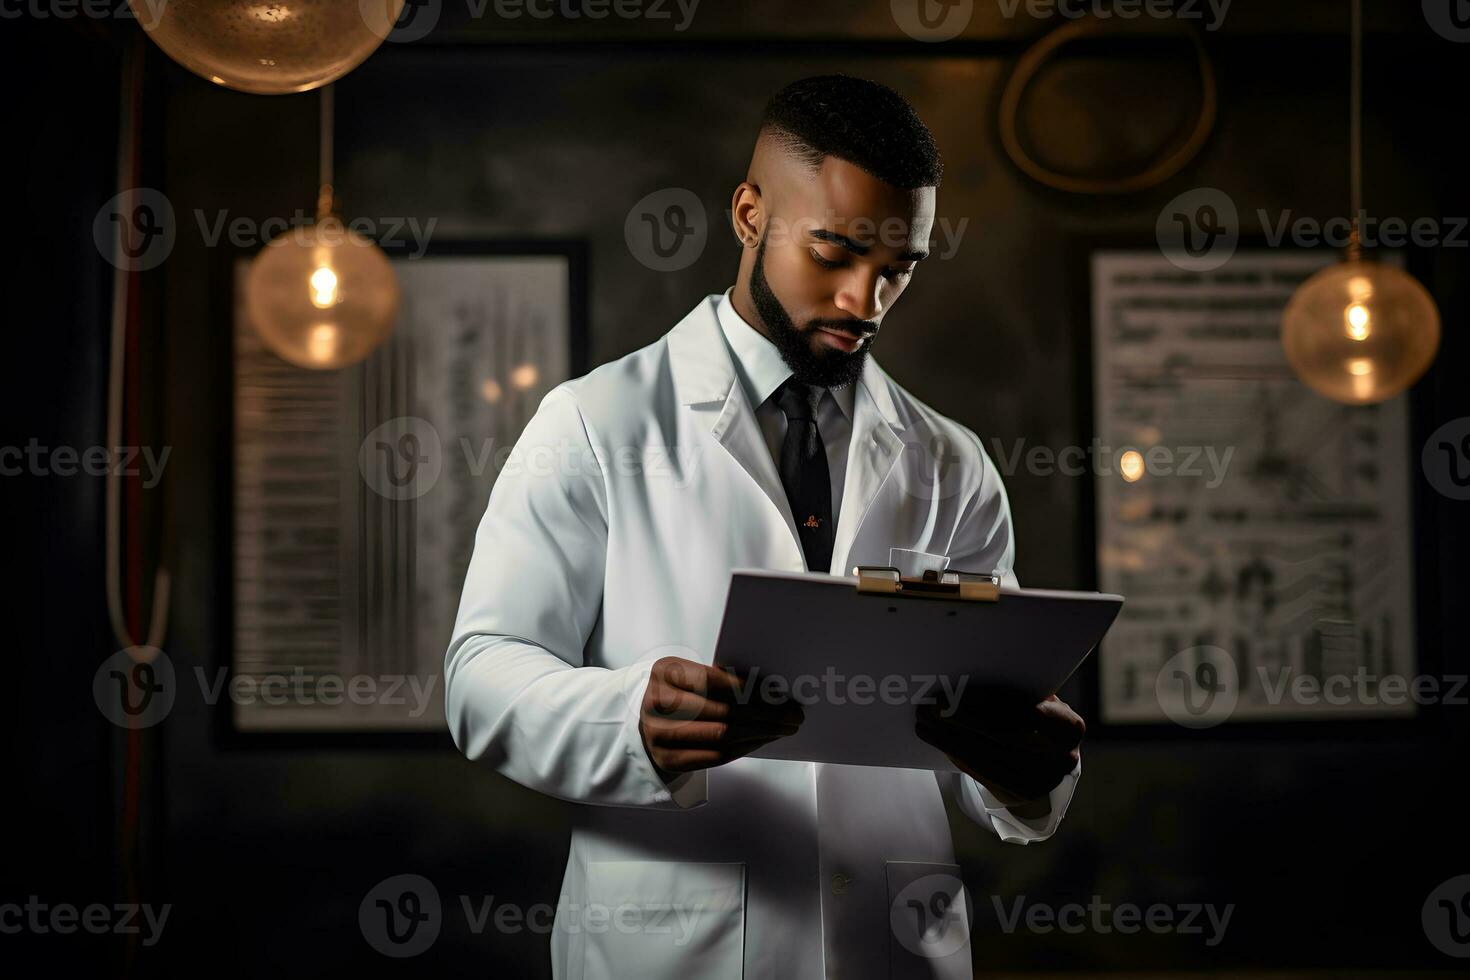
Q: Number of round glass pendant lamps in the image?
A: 3